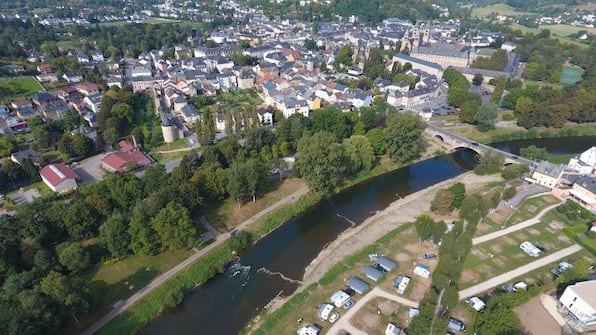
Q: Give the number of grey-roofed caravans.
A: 3